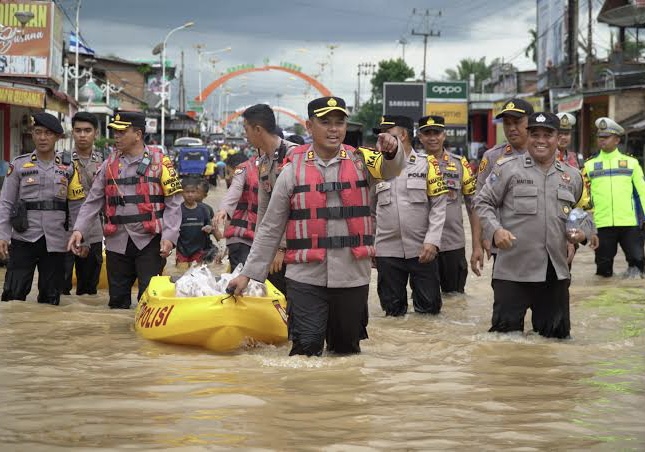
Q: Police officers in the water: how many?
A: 12